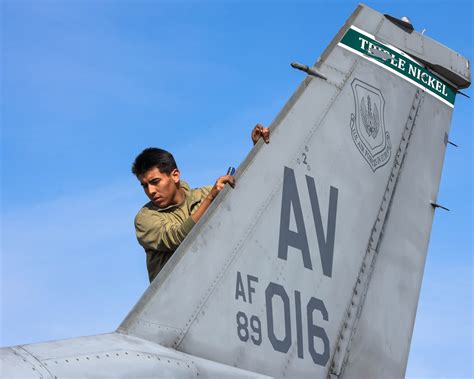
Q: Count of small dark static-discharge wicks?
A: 3